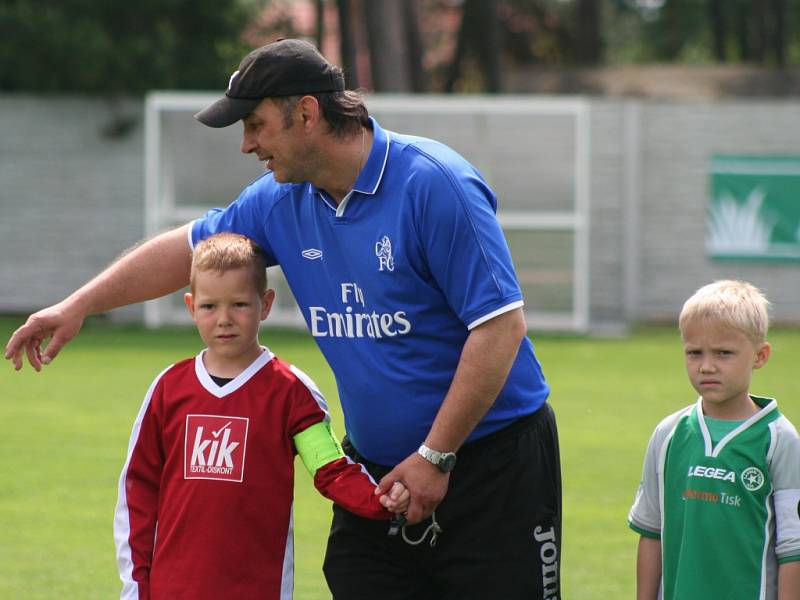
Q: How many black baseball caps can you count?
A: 1